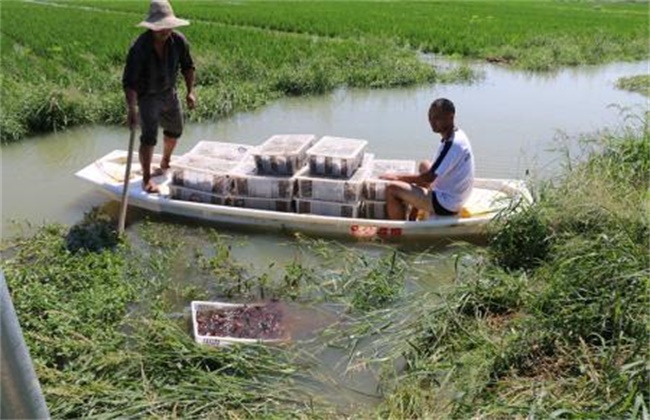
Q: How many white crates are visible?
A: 11